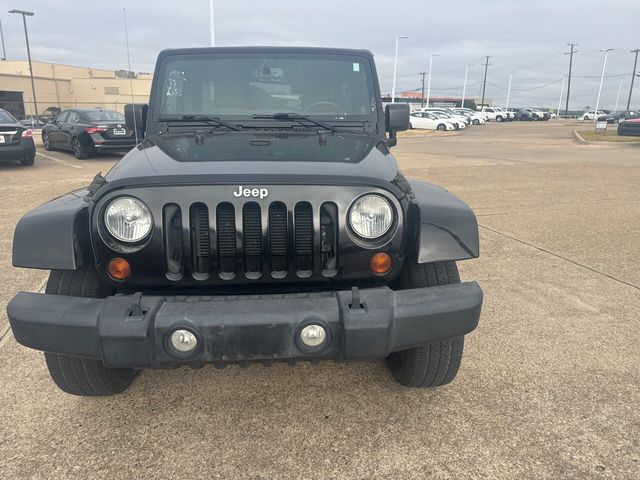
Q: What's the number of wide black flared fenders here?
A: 2